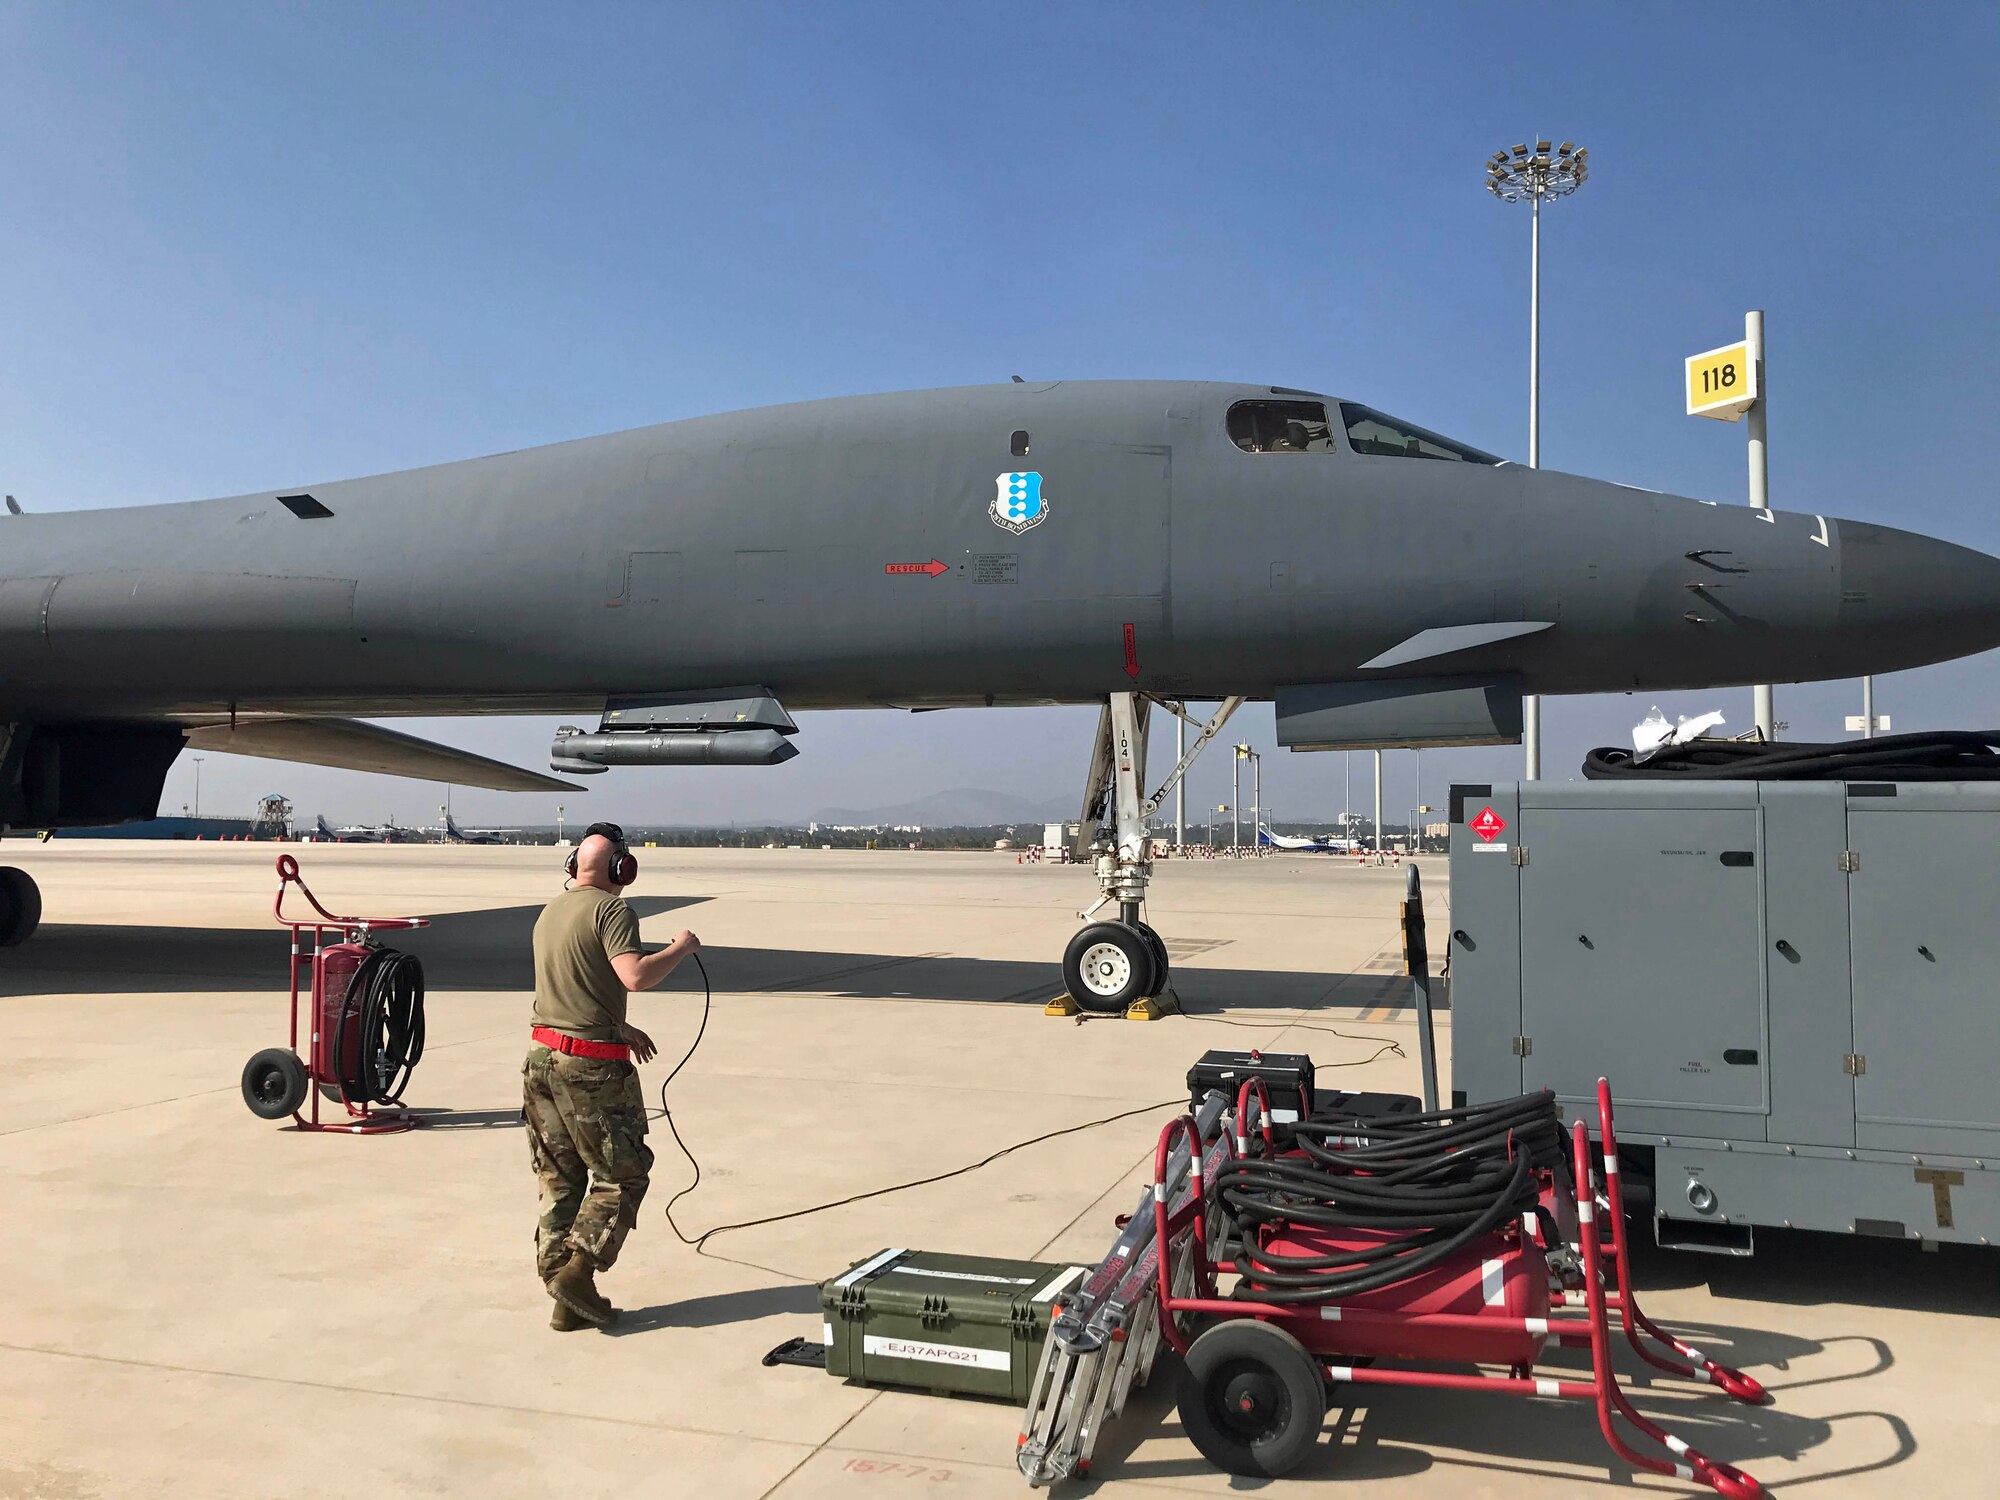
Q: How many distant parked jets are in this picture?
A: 3